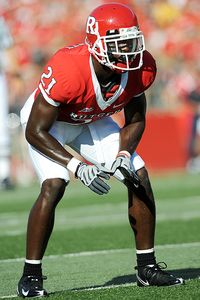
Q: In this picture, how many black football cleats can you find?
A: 2